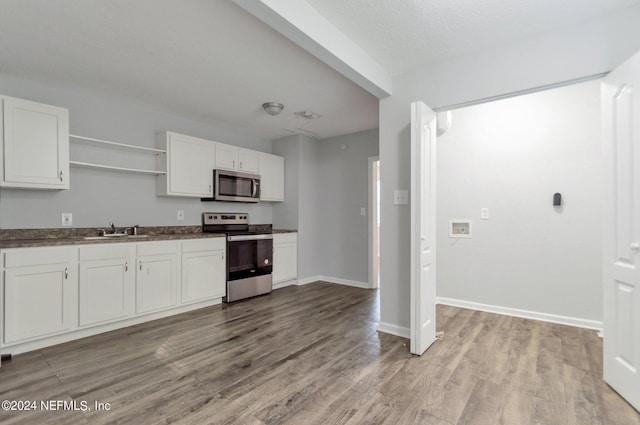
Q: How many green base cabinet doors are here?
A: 0